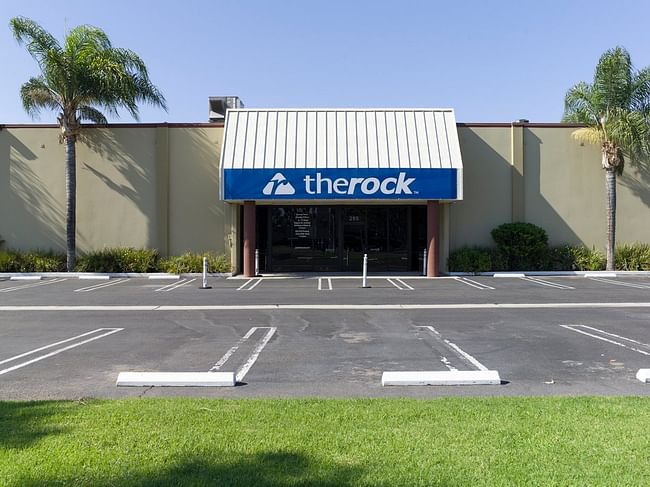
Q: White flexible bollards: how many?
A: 4